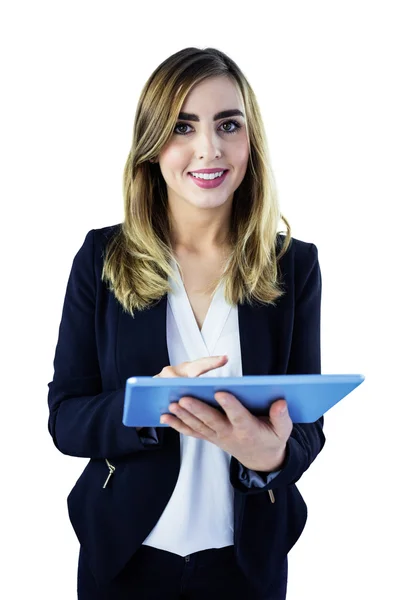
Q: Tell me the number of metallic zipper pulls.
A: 2